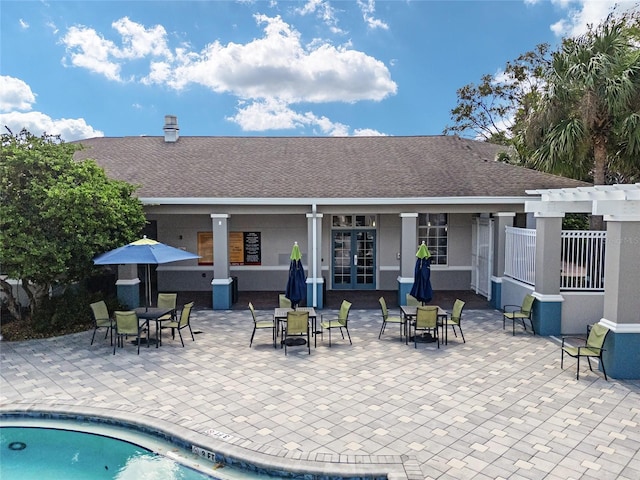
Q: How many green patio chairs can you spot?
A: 14